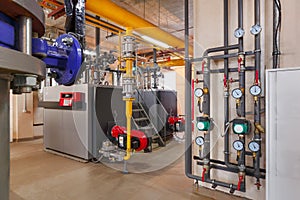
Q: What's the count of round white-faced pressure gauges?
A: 8